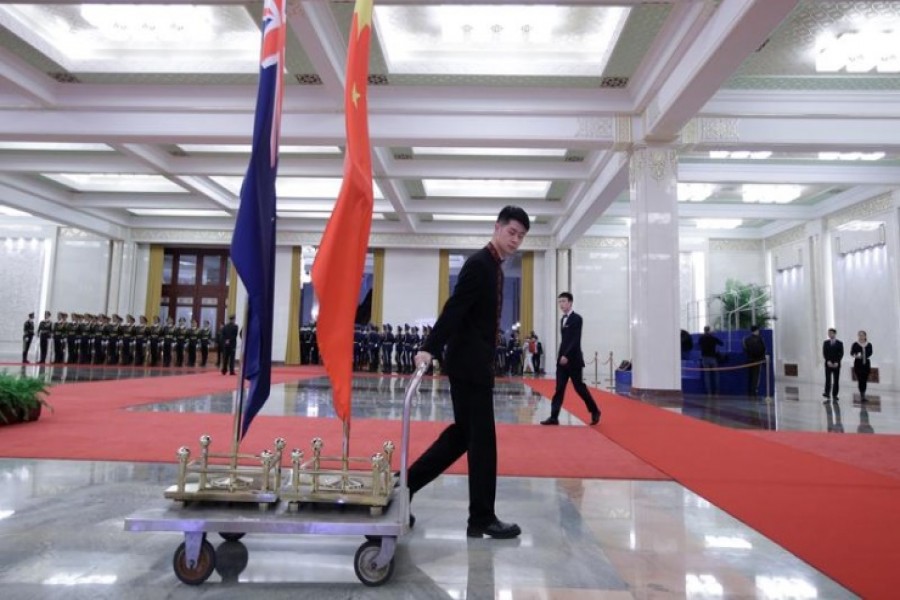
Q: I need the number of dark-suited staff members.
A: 4